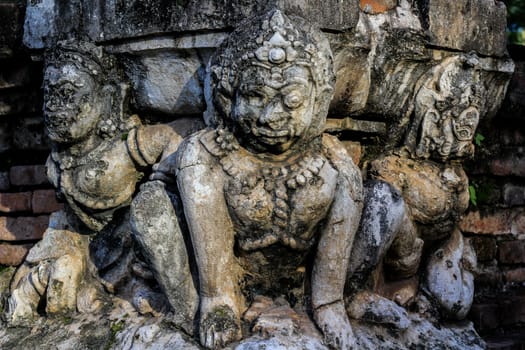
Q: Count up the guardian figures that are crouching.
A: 3